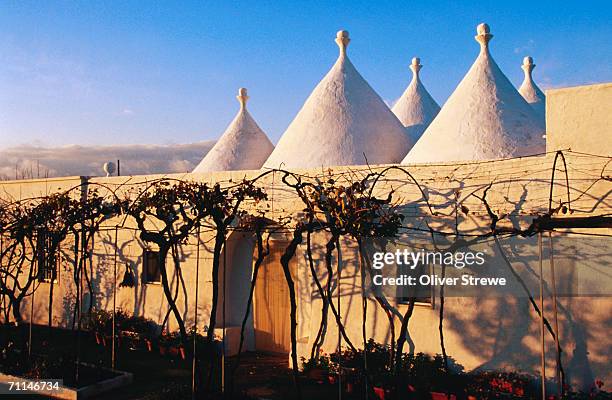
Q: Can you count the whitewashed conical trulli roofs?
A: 5